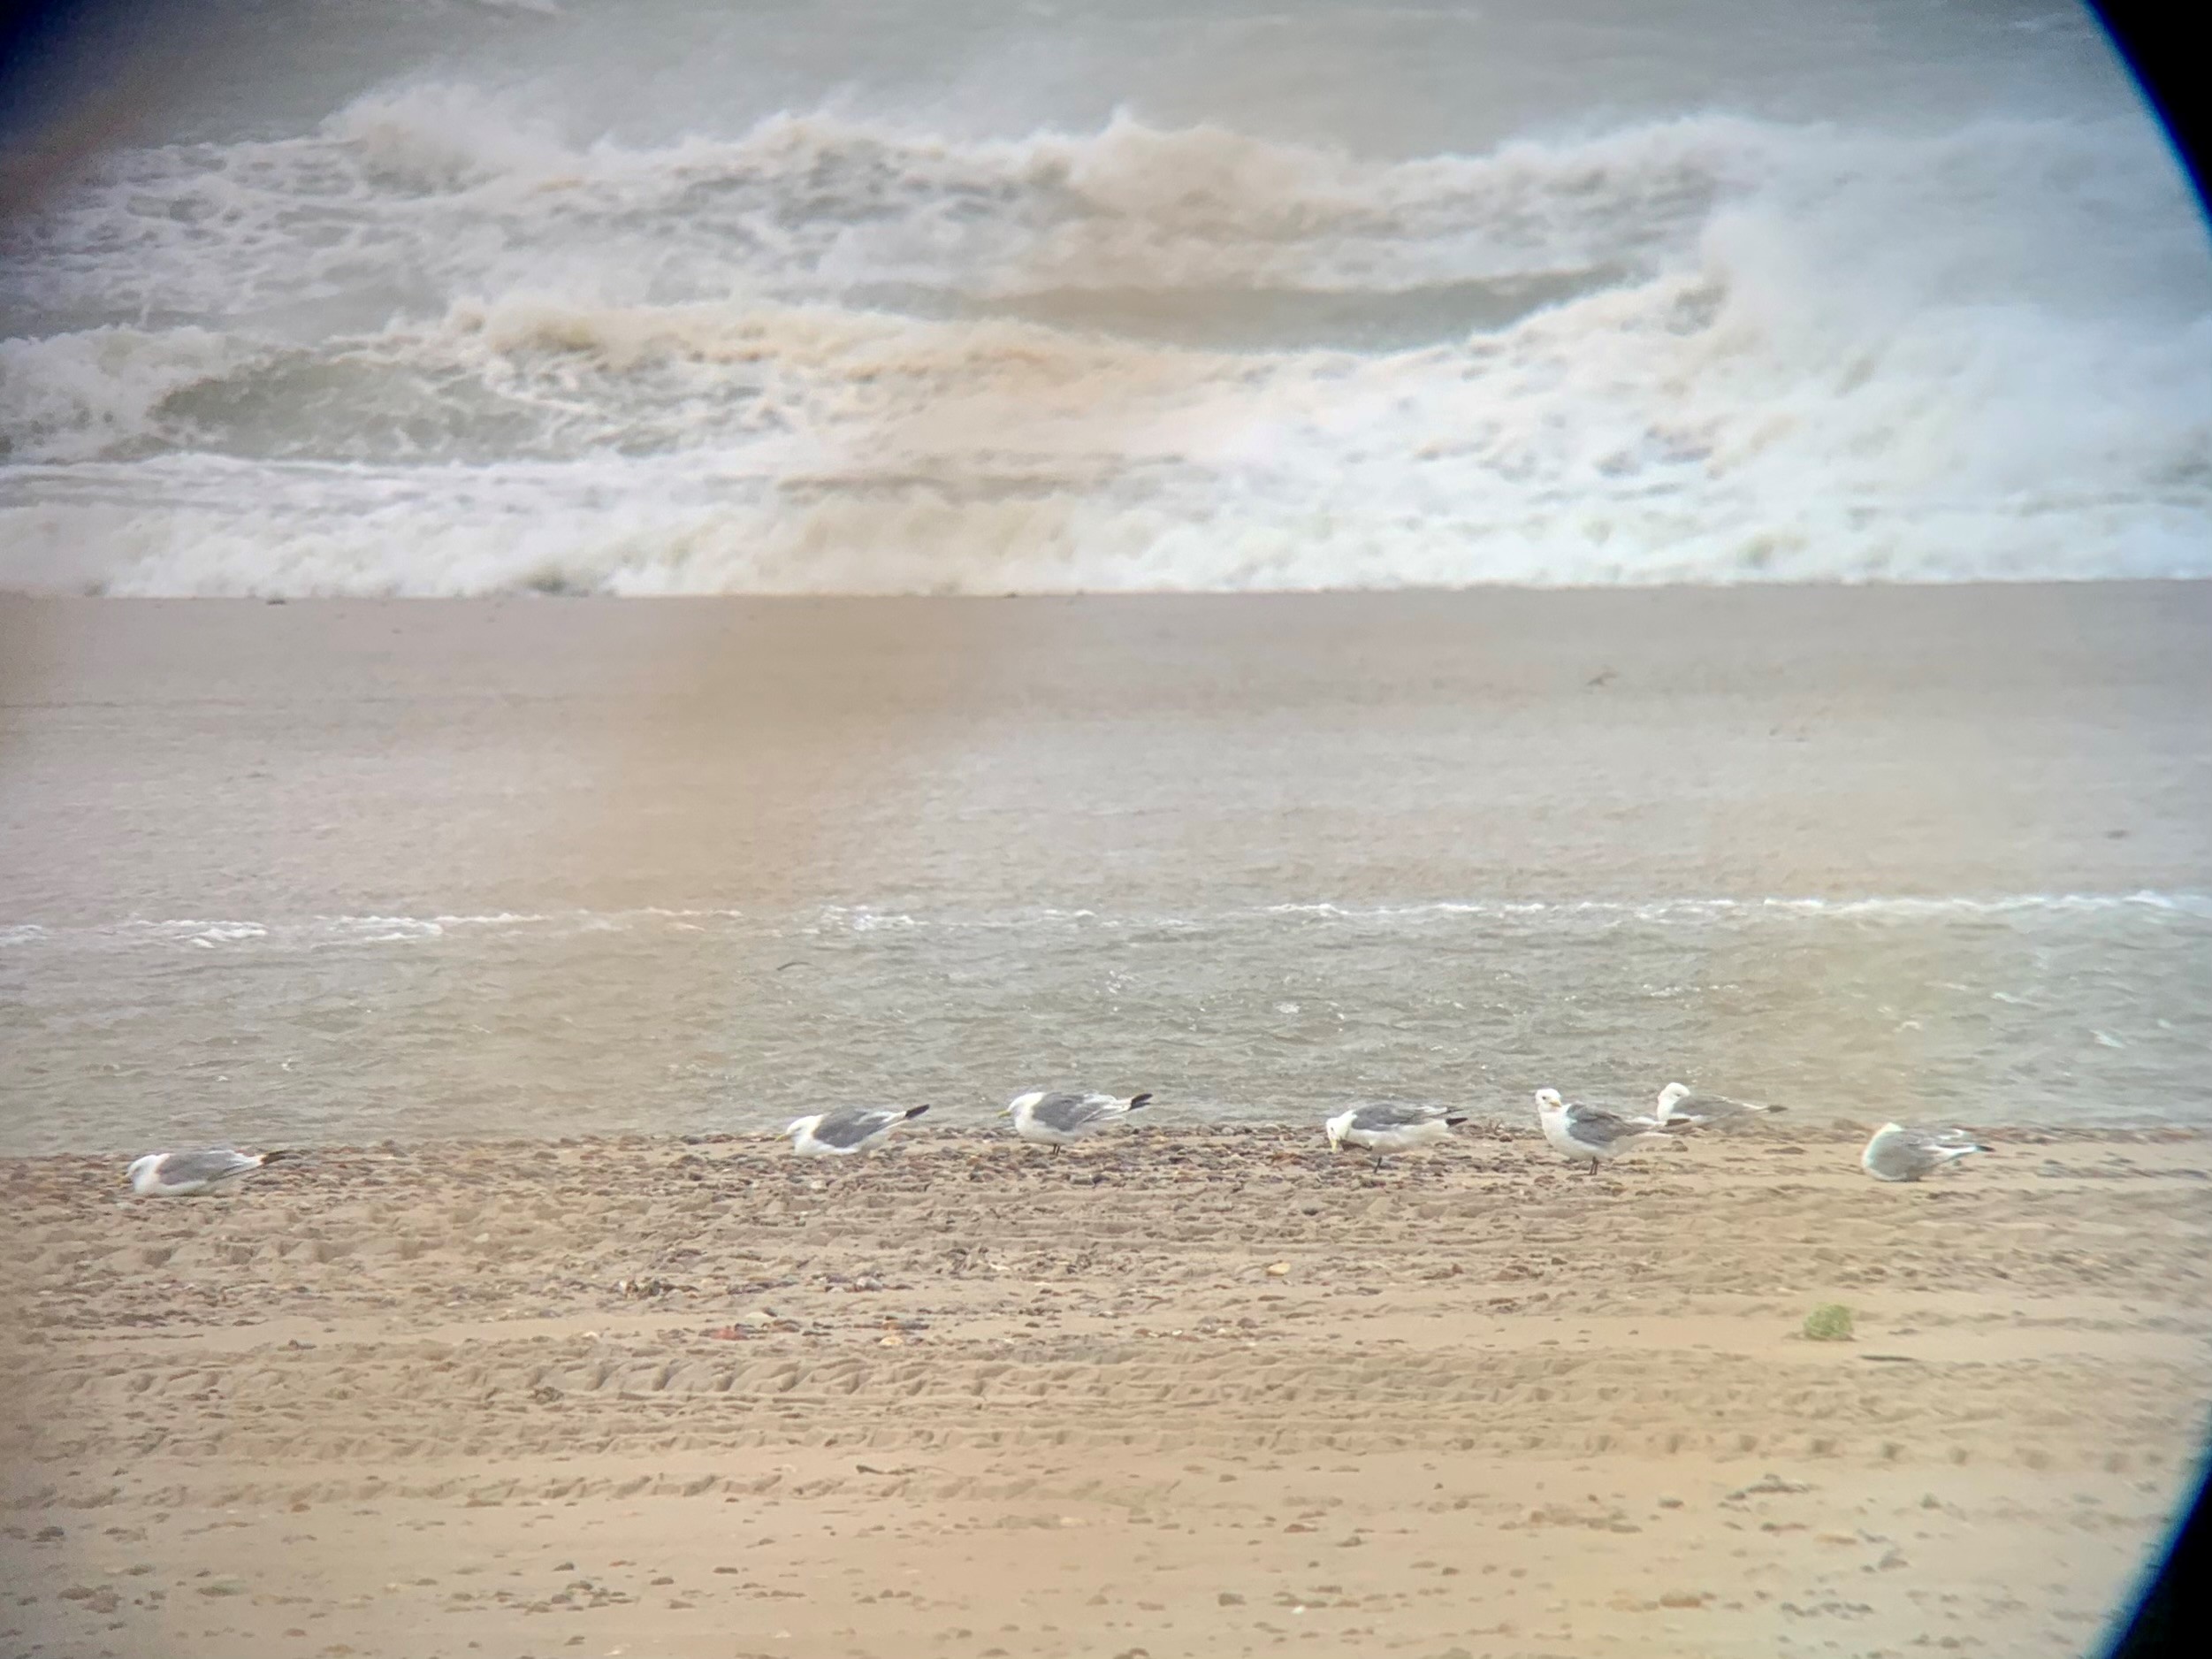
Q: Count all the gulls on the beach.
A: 7